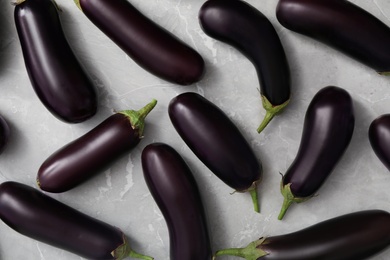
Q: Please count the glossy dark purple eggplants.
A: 12